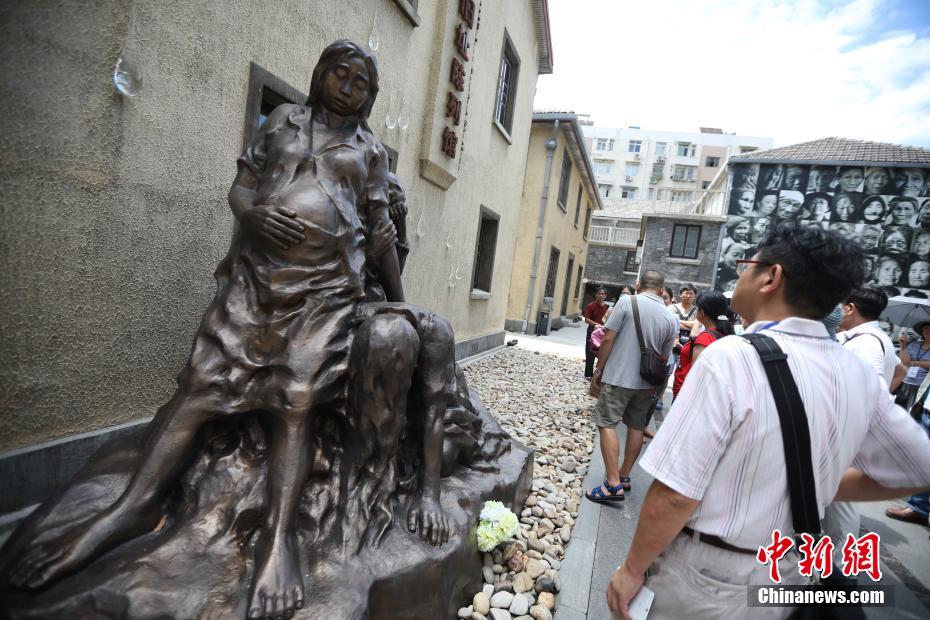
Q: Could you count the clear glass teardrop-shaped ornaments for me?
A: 8